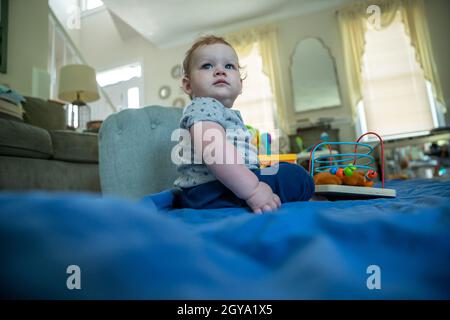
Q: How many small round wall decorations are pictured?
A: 3